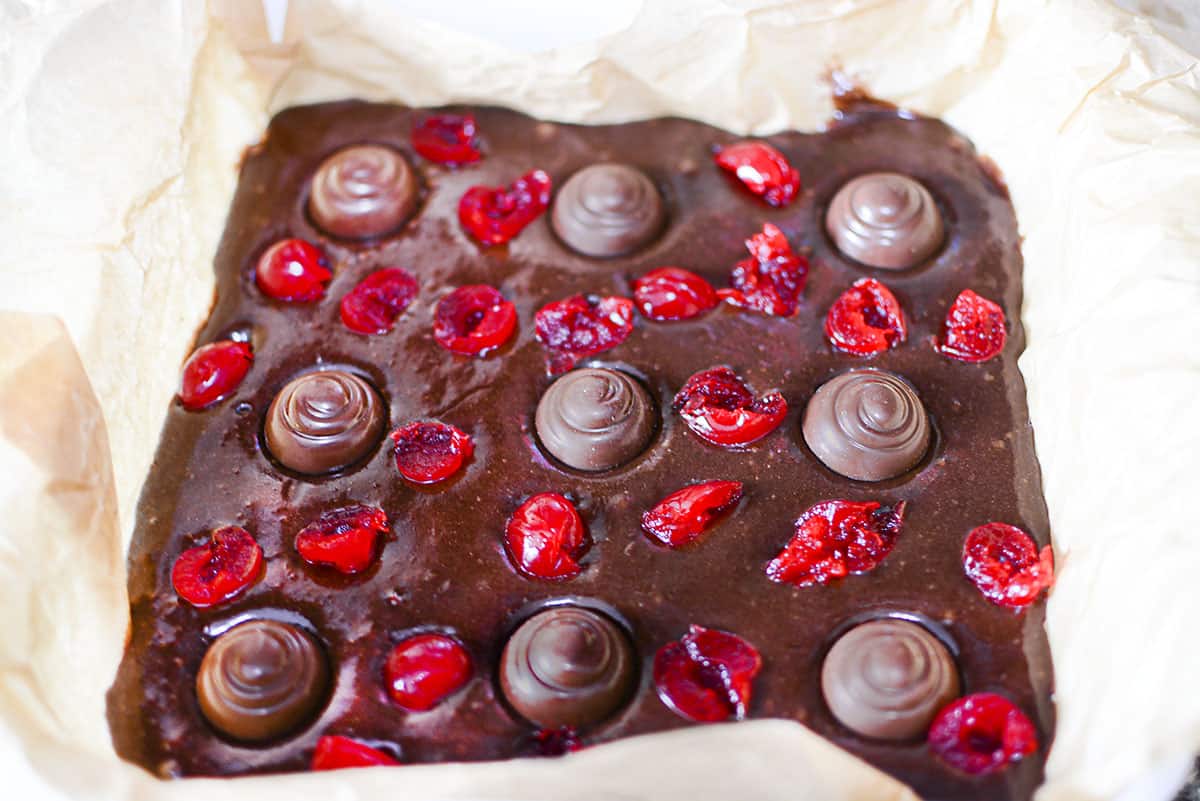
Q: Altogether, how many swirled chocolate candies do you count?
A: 9